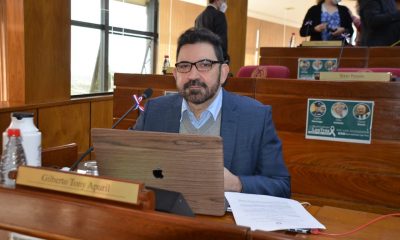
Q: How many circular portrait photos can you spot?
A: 6